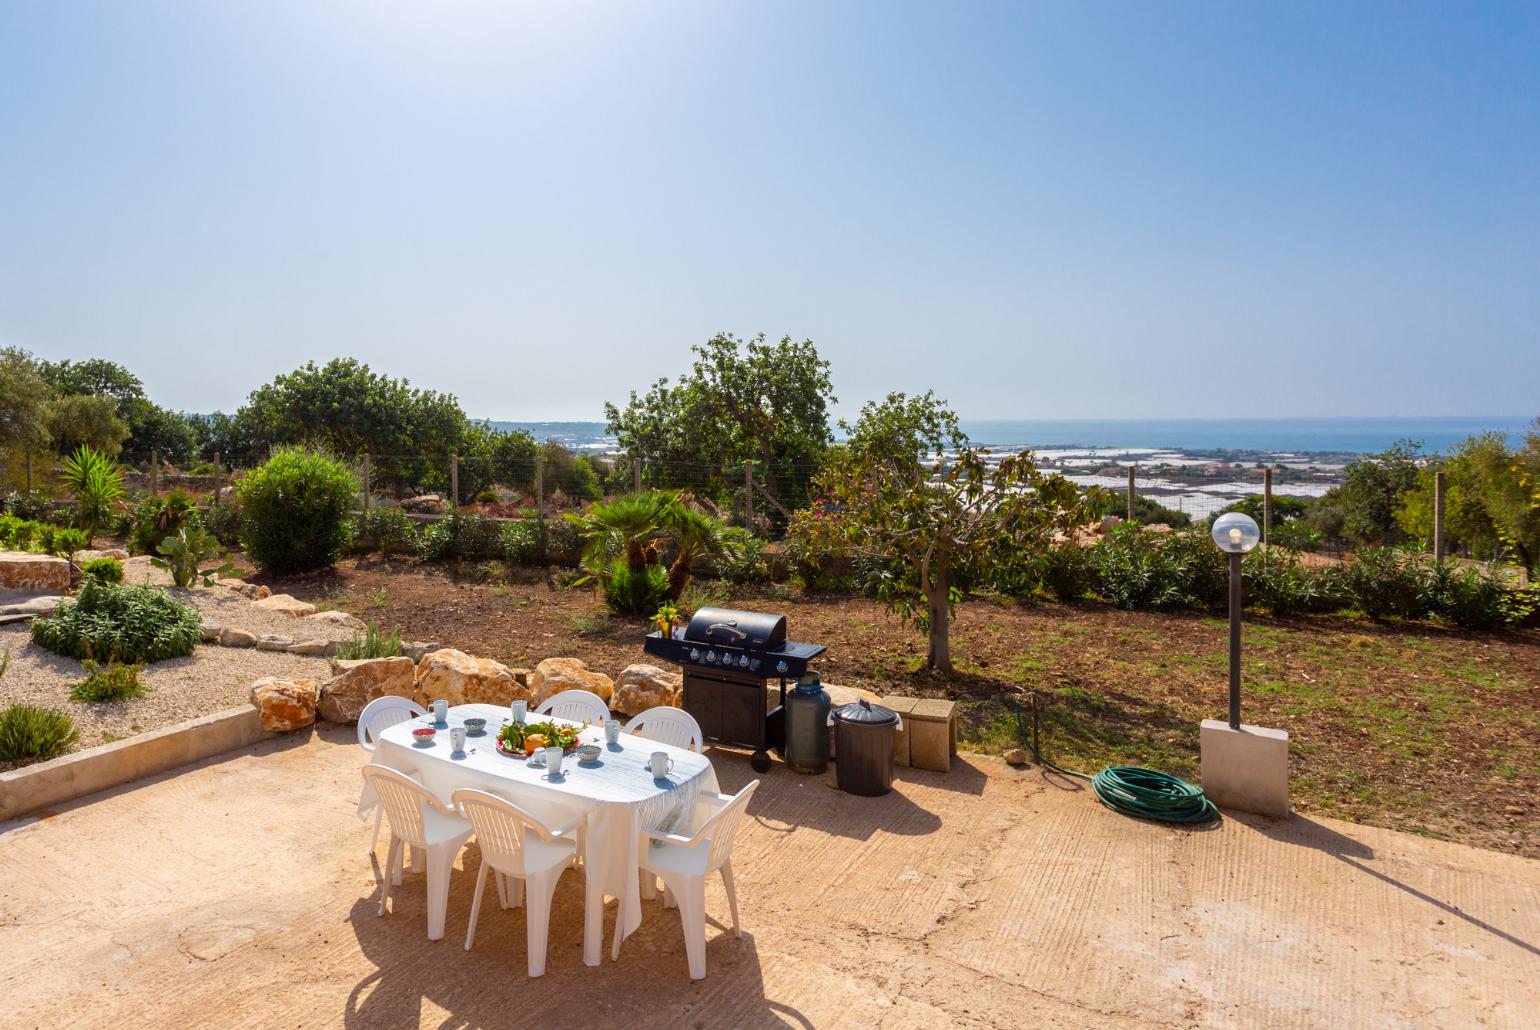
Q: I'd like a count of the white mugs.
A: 6